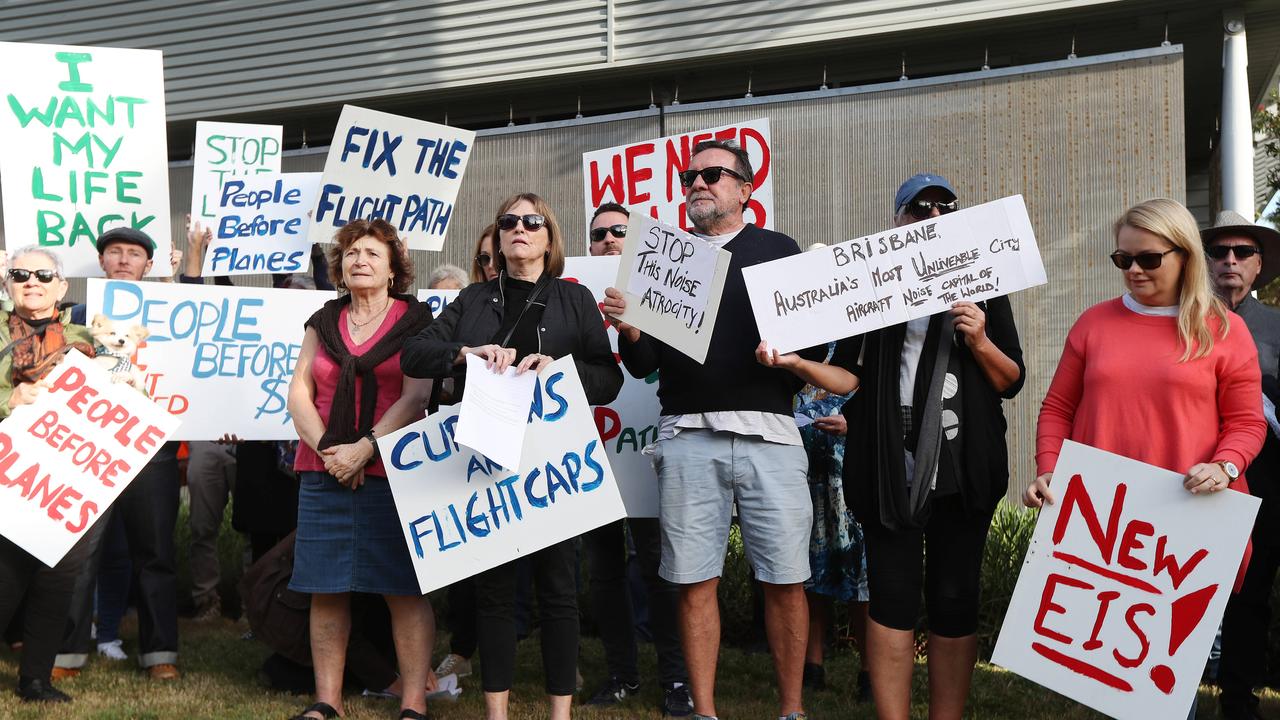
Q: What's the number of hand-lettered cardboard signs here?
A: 13